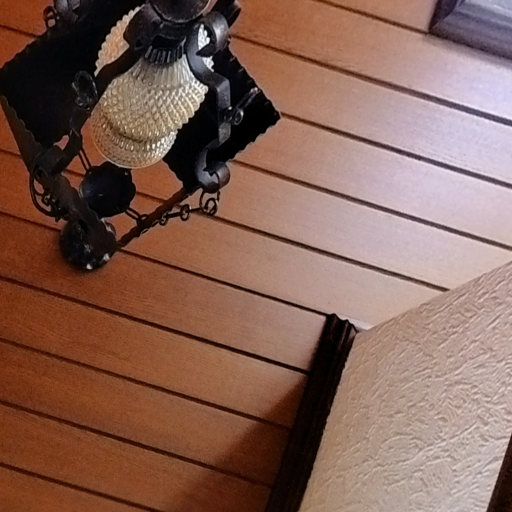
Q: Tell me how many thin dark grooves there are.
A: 10